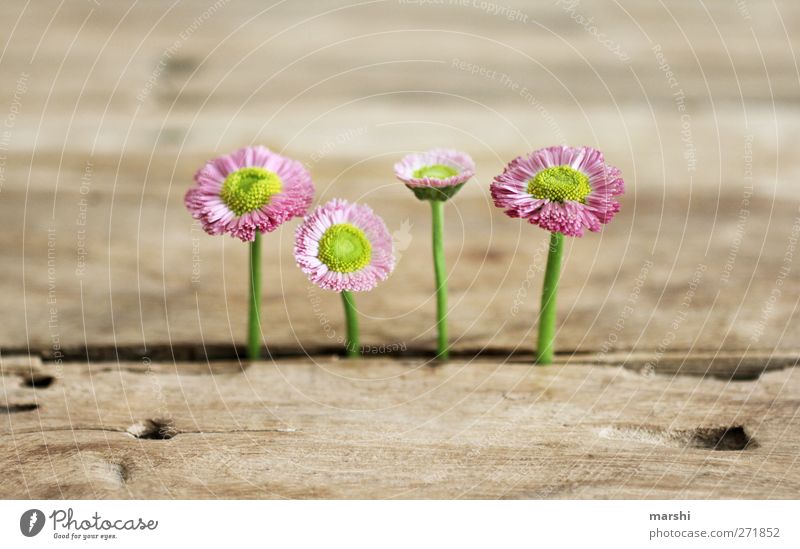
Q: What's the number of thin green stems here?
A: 4